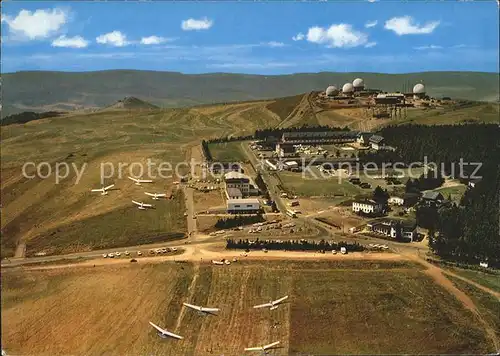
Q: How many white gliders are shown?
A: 8